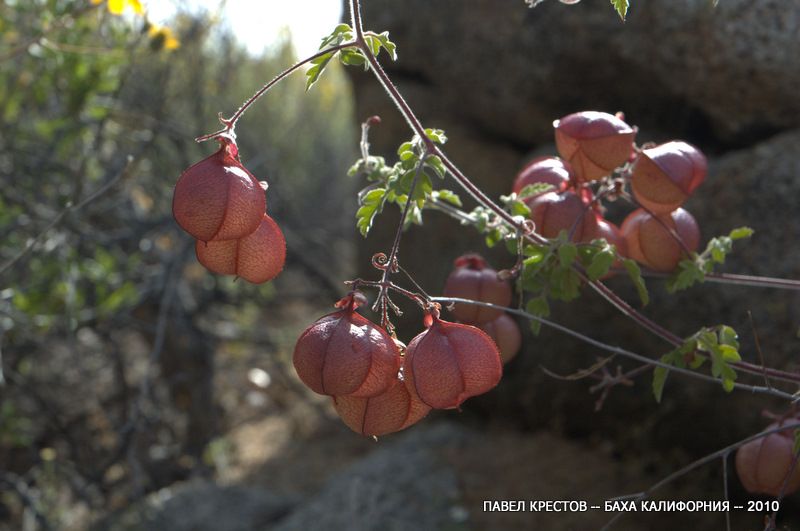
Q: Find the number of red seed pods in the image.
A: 14